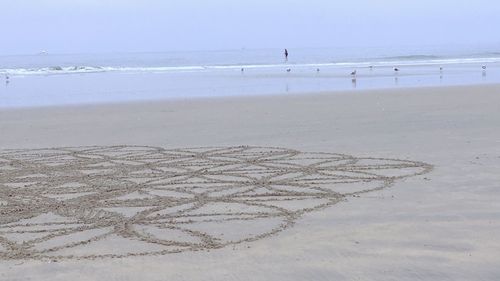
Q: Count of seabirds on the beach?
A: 9